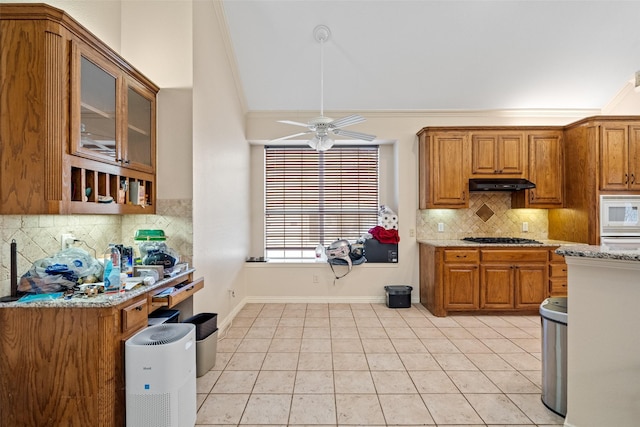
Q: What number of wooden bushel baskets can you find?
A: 0